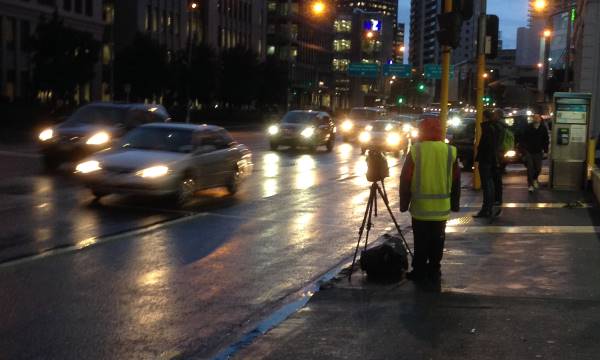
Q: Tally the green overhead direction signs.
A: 3